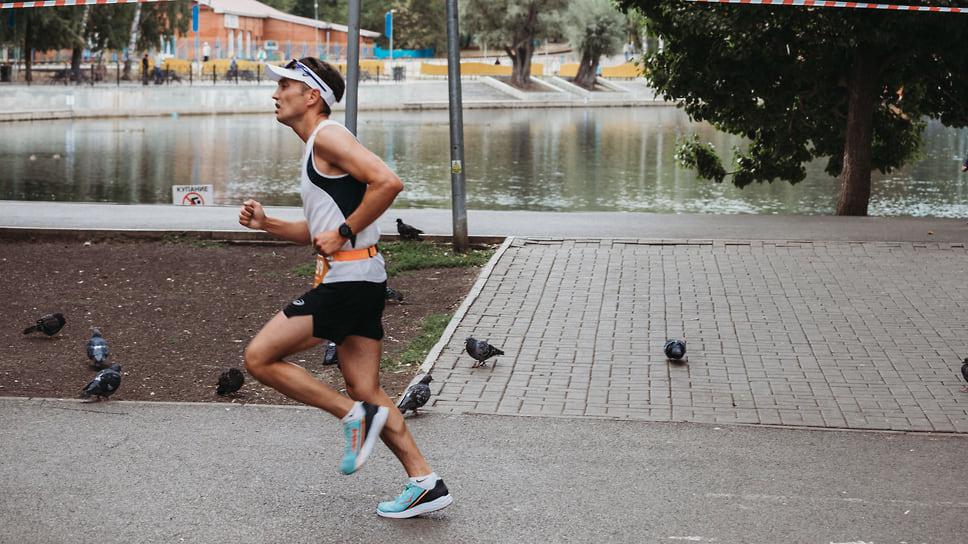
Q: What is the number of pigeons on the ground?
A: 11